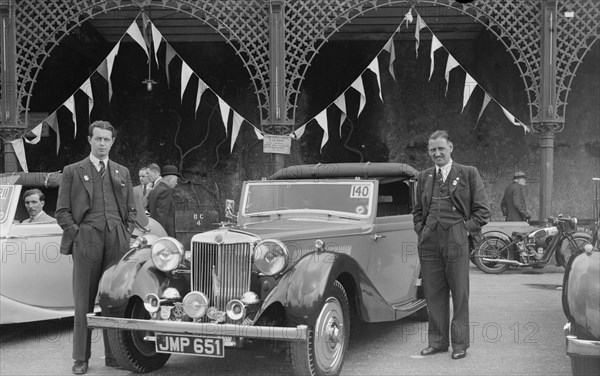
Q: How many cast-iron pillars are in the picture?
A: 3